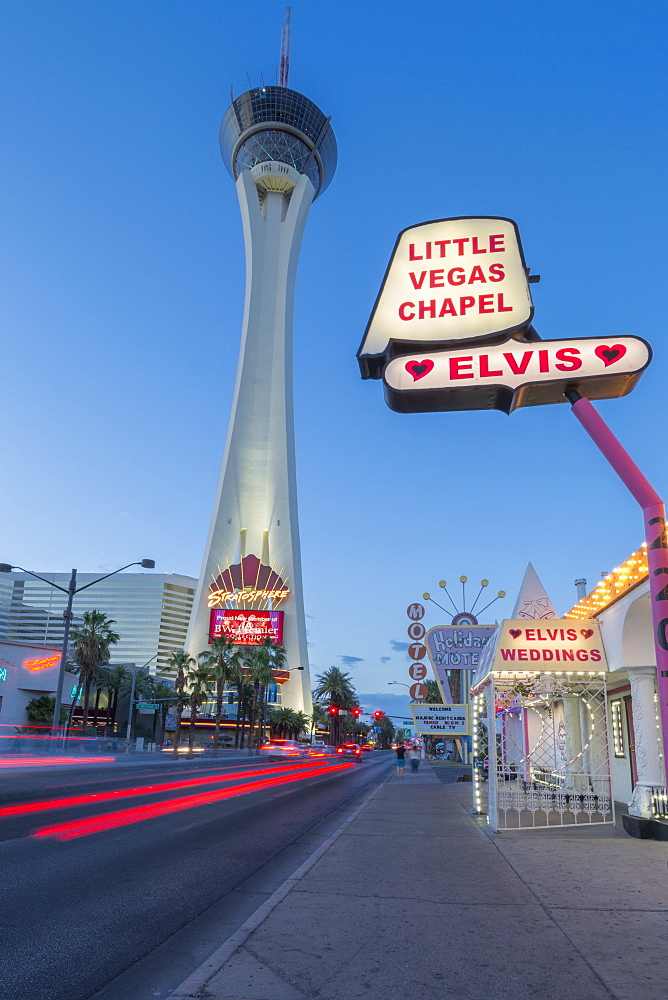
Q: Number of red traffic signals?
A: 3